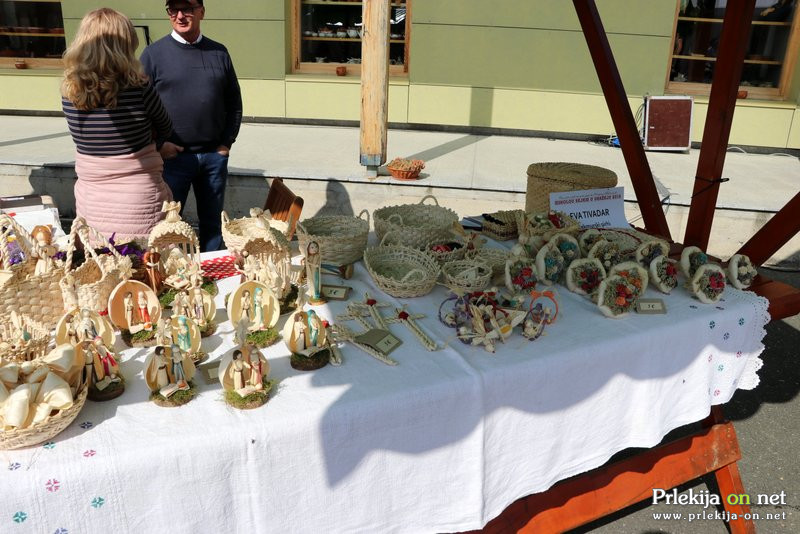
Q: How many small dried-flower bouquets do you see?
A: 13